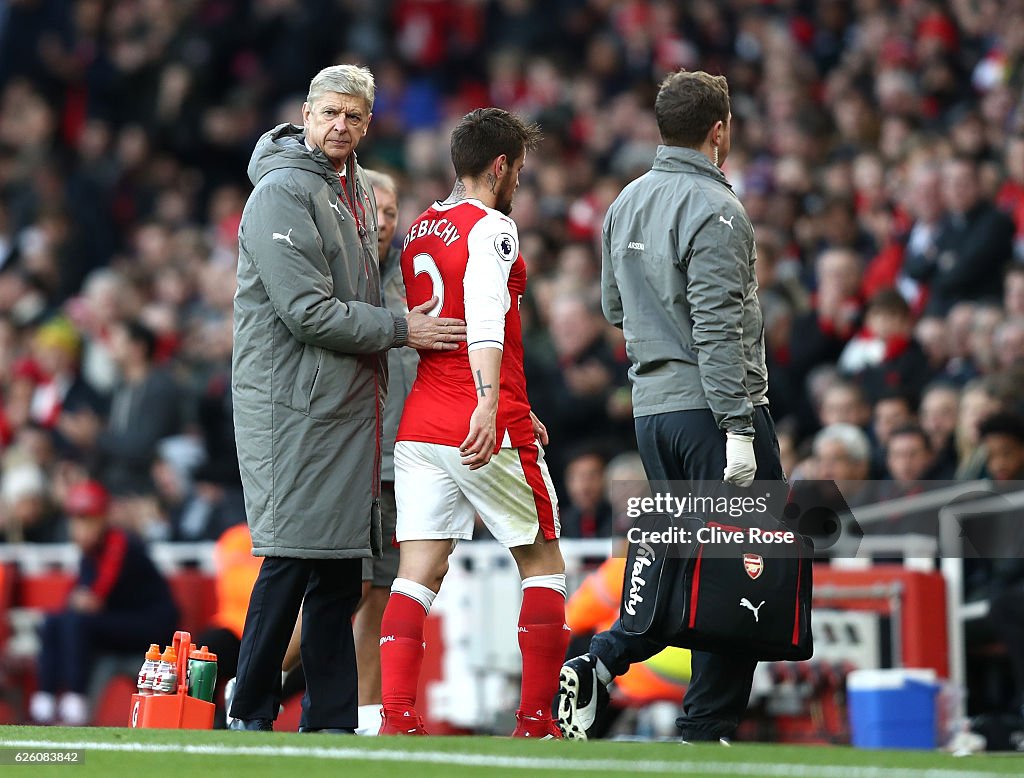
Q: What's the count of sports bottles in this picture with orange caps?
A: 4